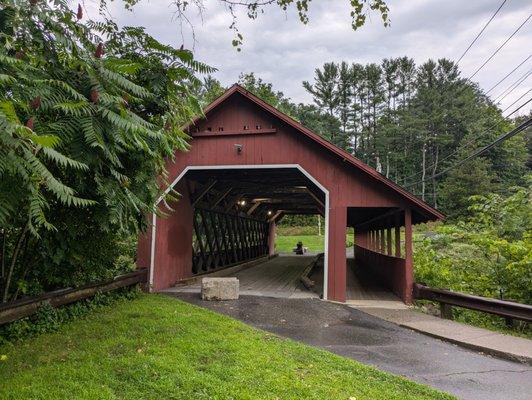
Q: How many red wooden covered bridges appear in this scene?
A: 1